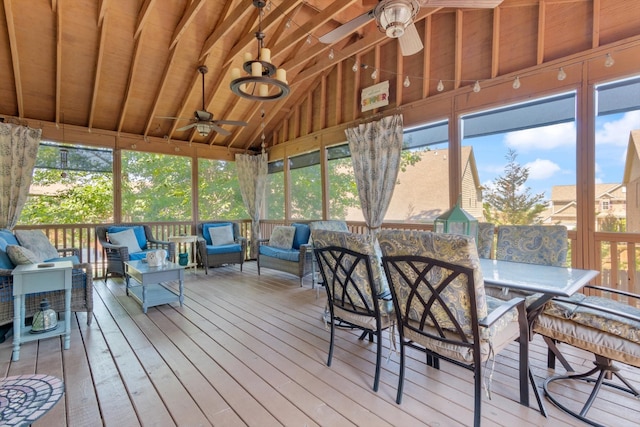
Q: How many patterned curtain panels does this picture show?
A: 3